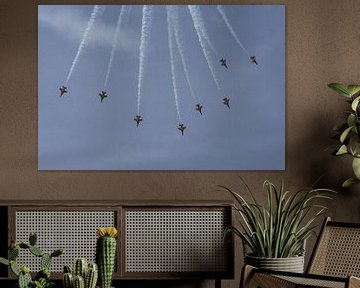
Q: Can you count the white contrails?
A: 8